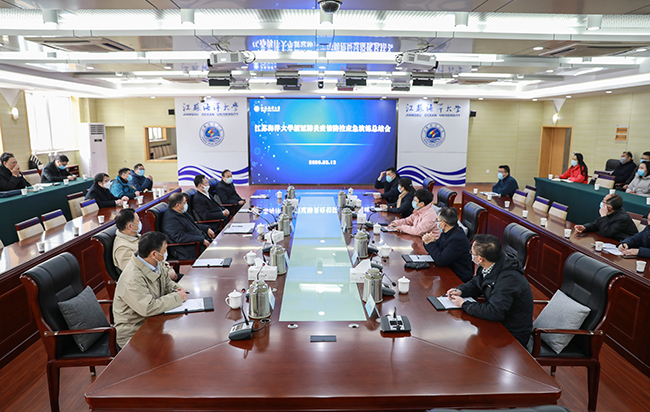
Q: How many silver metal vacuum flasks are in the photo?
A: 9